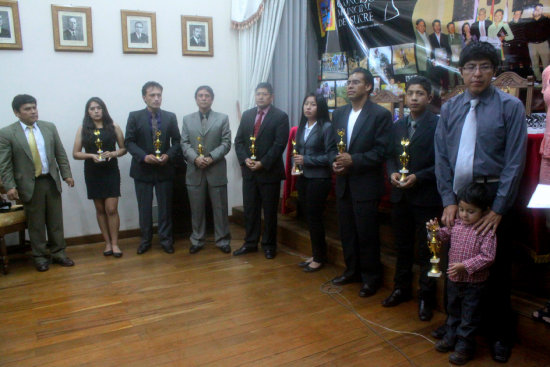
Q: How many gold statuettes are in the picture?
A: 8